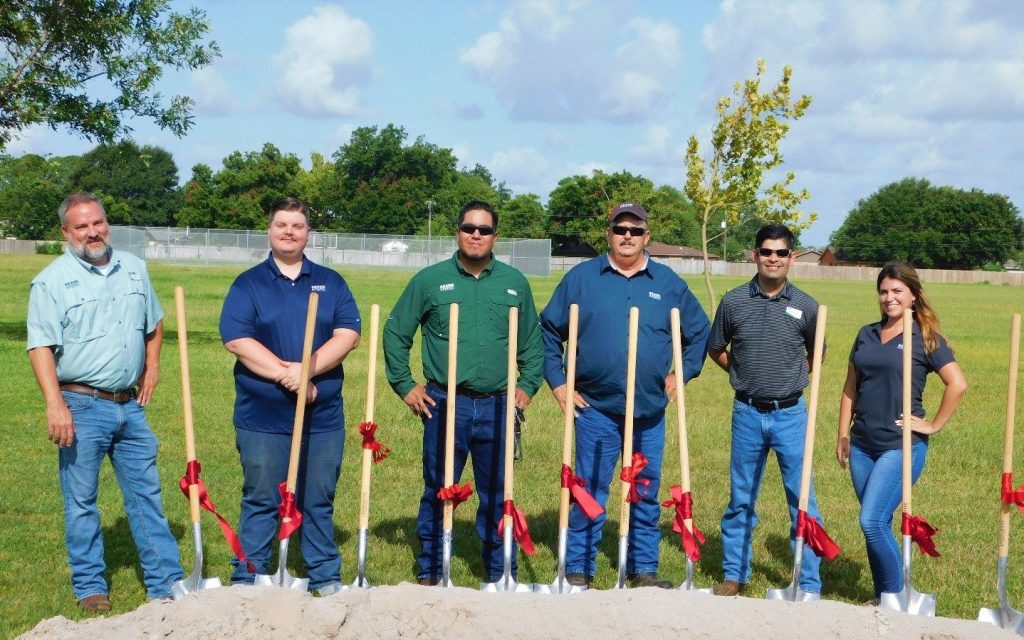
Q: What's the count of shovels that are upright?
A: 11